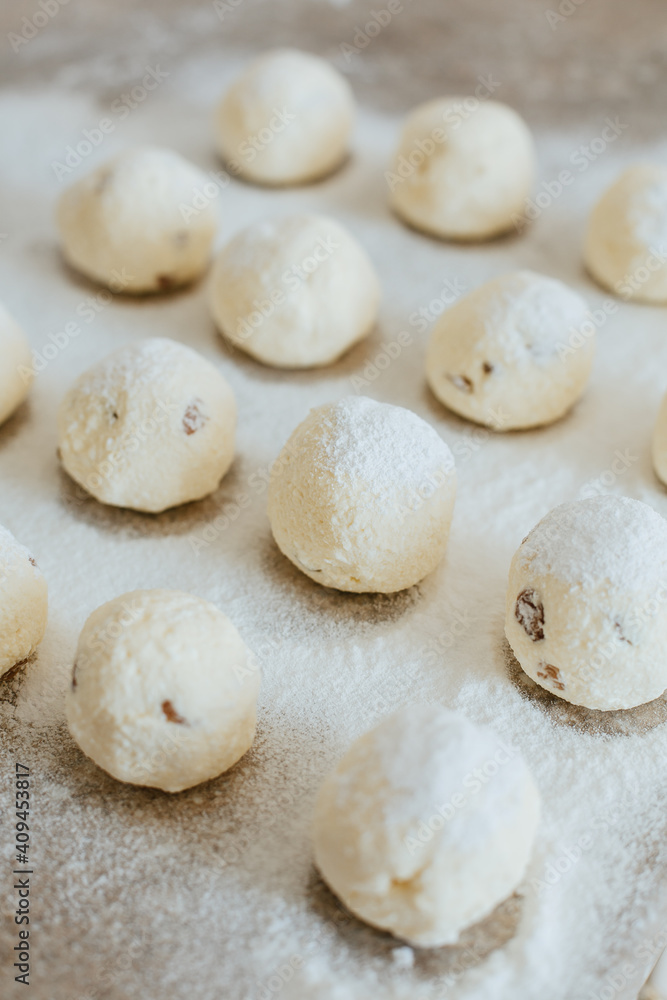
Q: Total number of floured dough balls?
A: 14